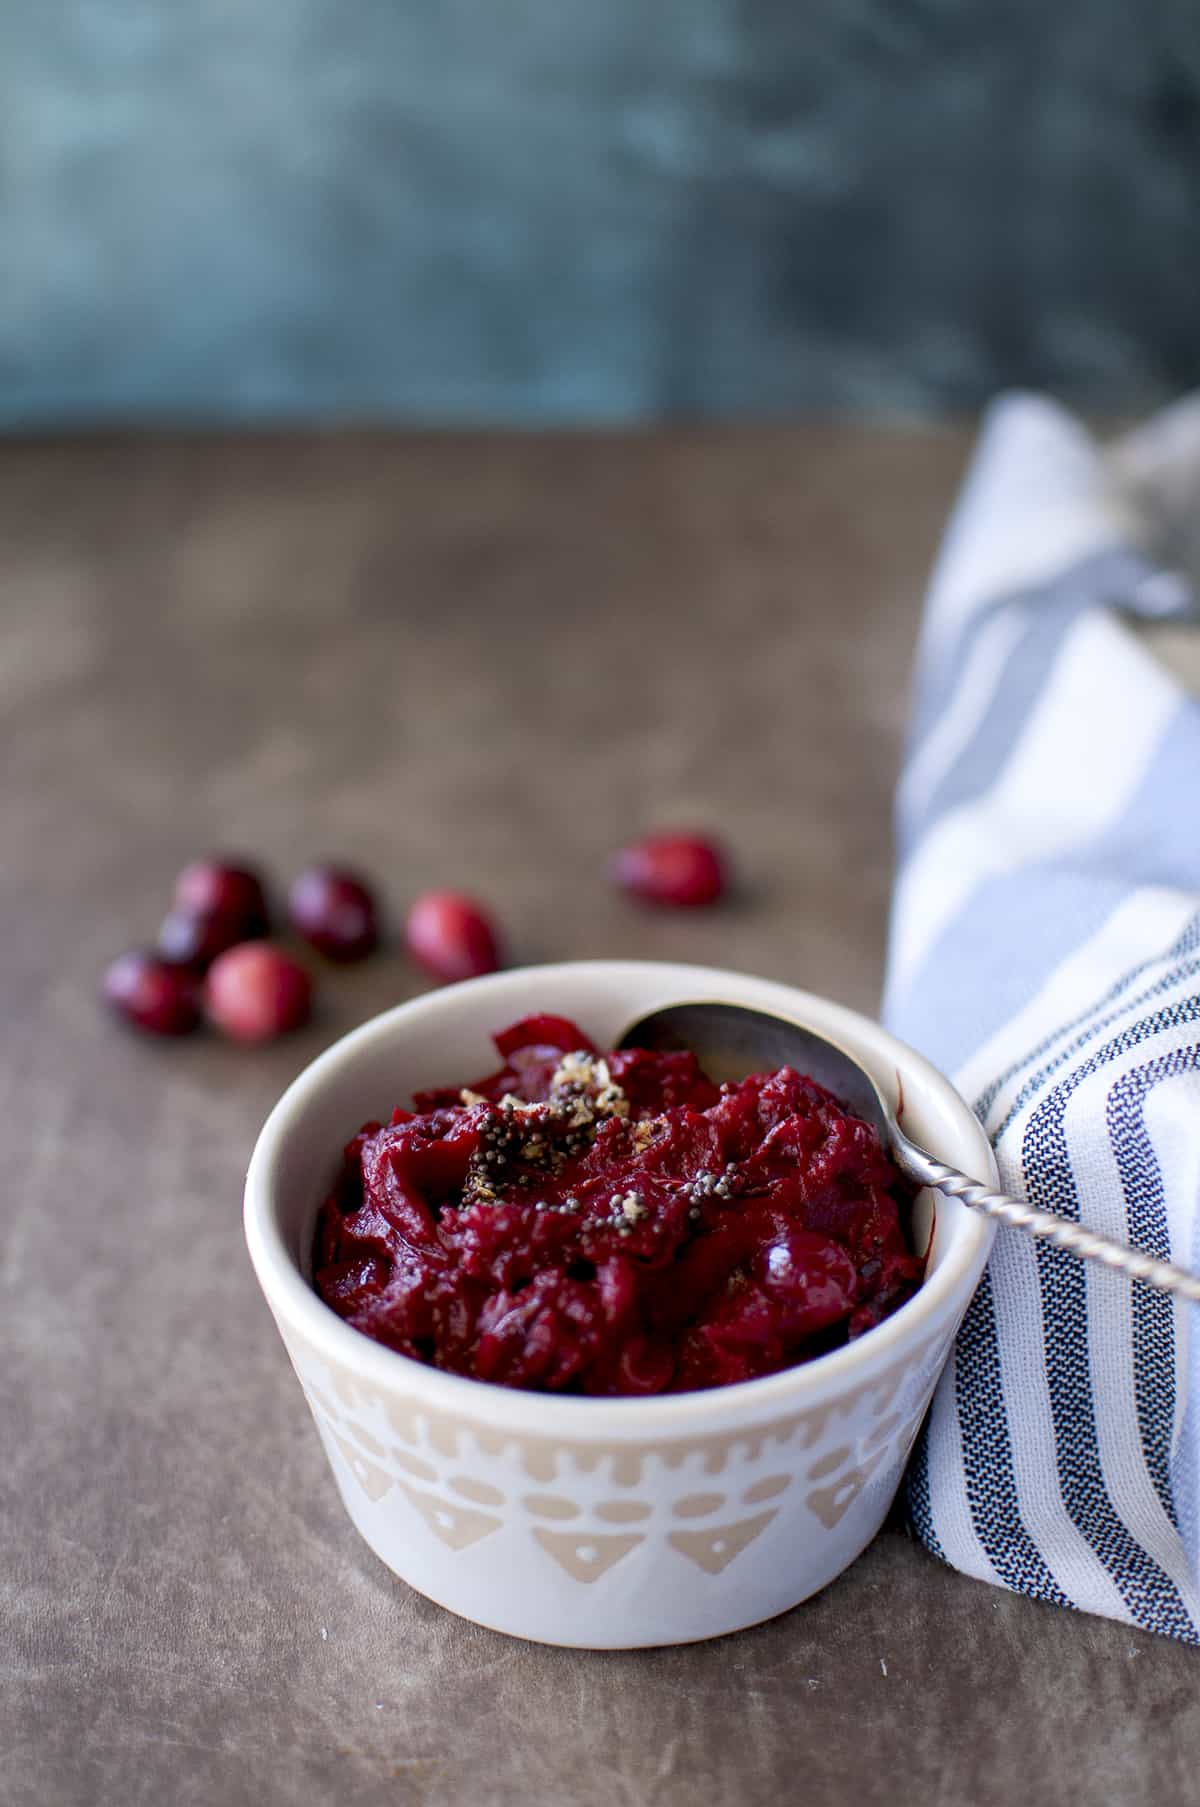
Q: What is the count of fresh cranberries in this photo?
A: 7